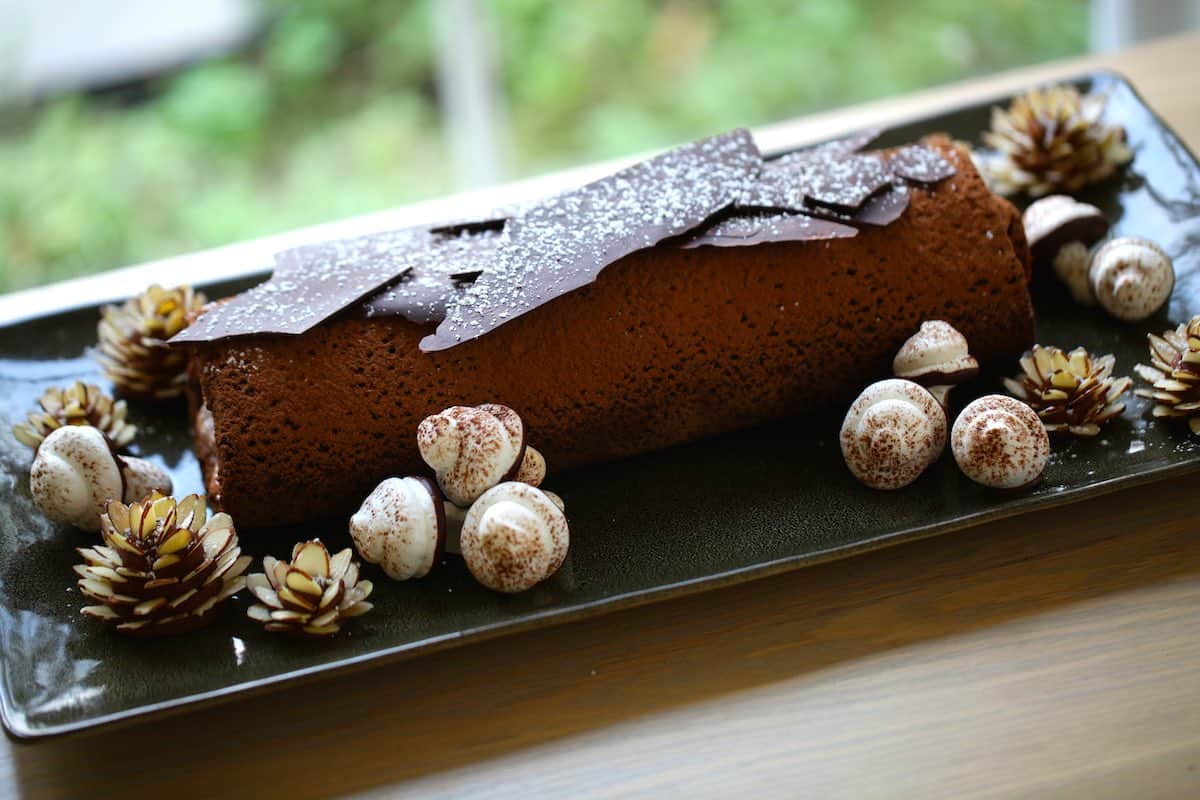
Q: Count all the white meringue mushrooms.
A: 9